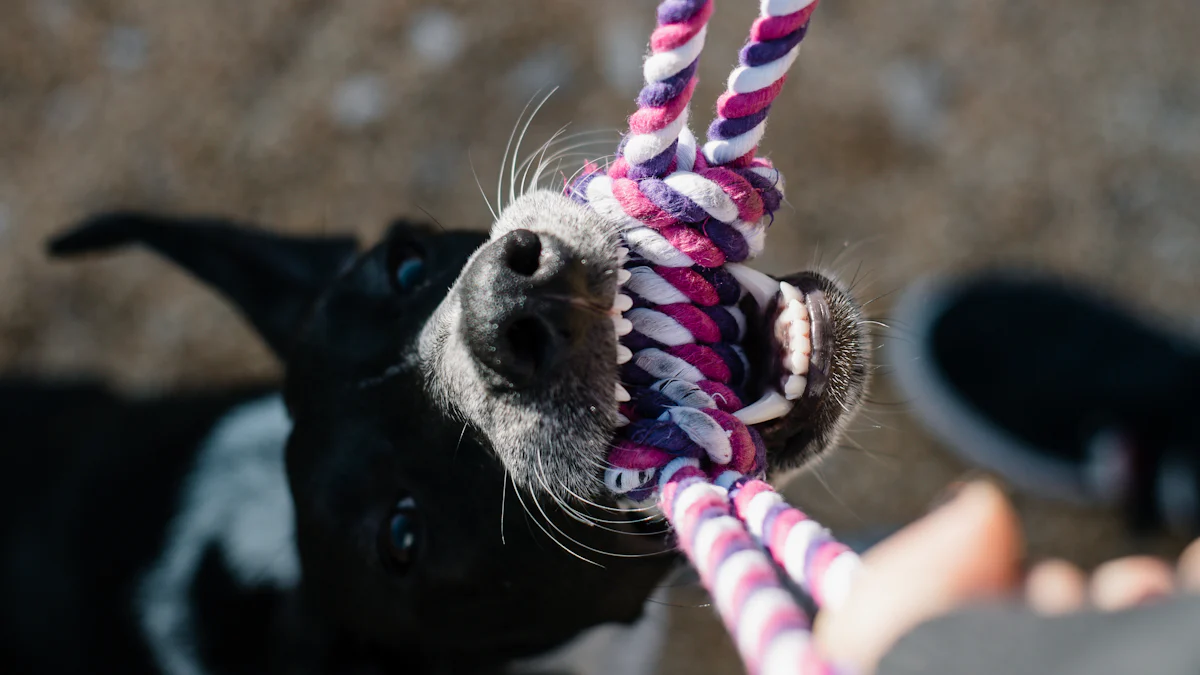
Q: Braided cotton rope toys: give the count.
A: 1